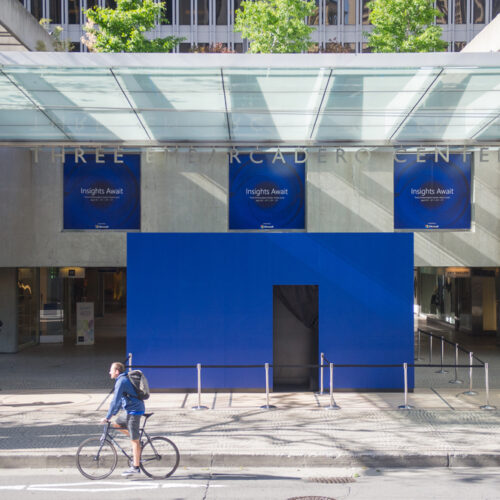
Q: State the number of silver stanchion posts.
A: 12